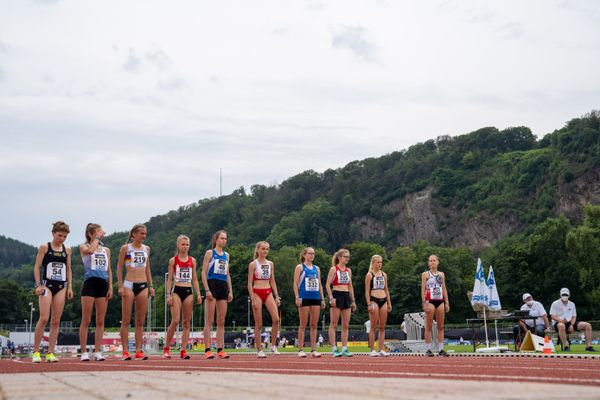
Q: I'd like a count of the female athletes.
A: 10